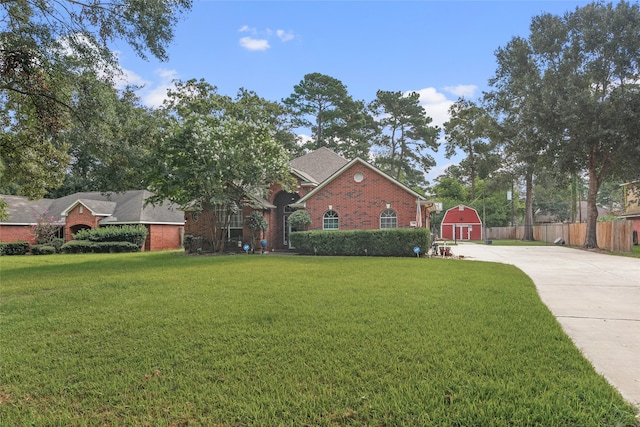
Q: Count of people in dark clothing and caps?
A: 0